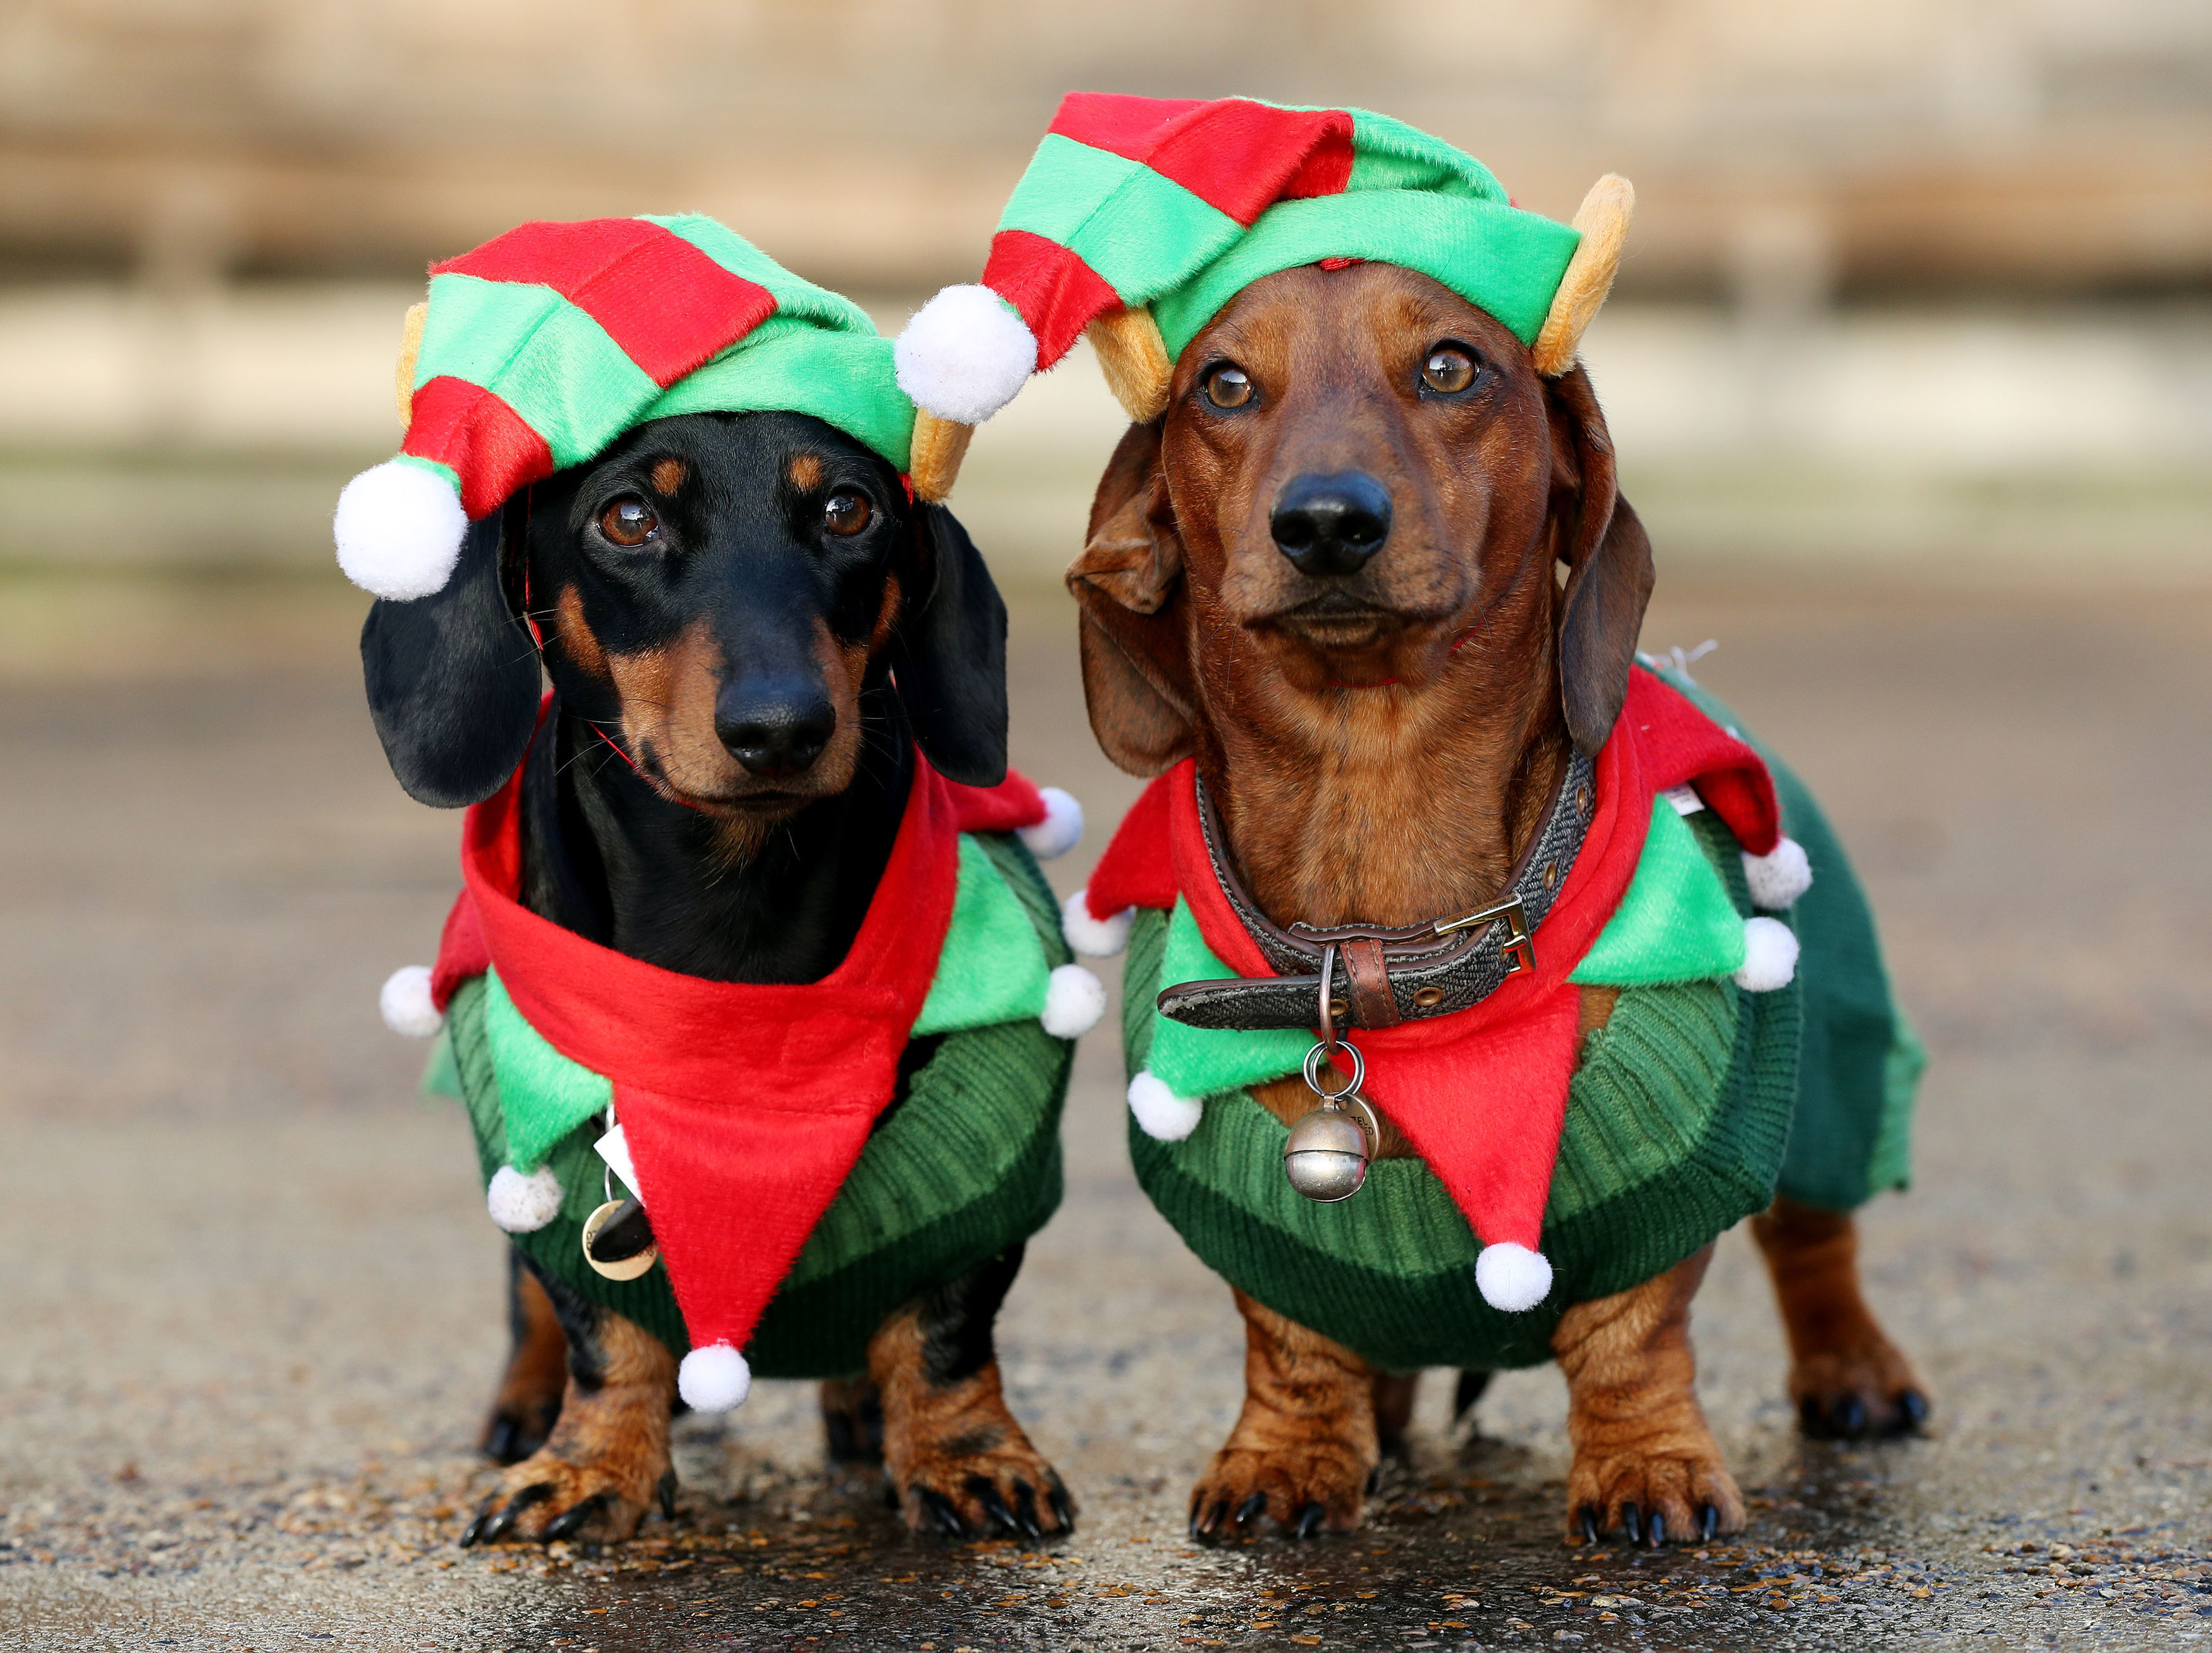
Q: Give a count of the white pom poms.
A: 12